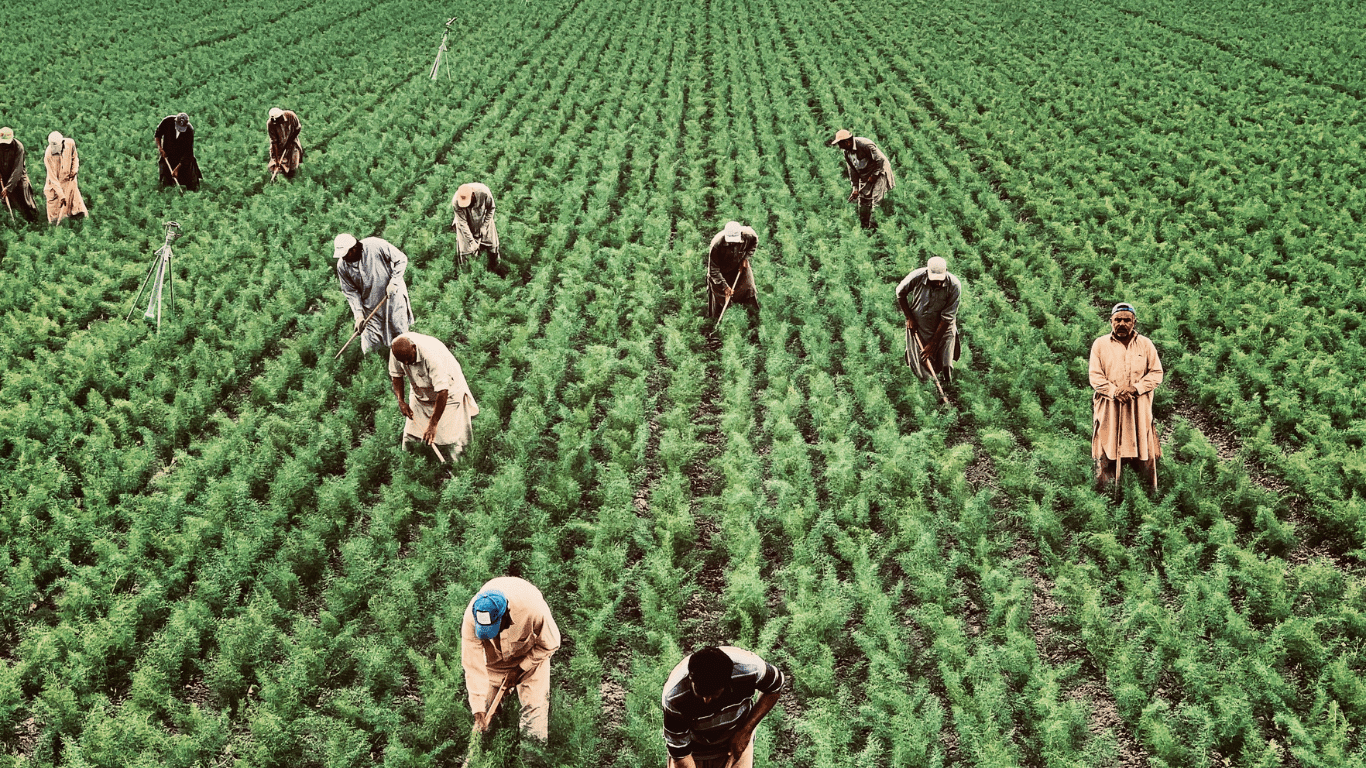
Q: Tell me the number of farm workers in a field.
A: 13